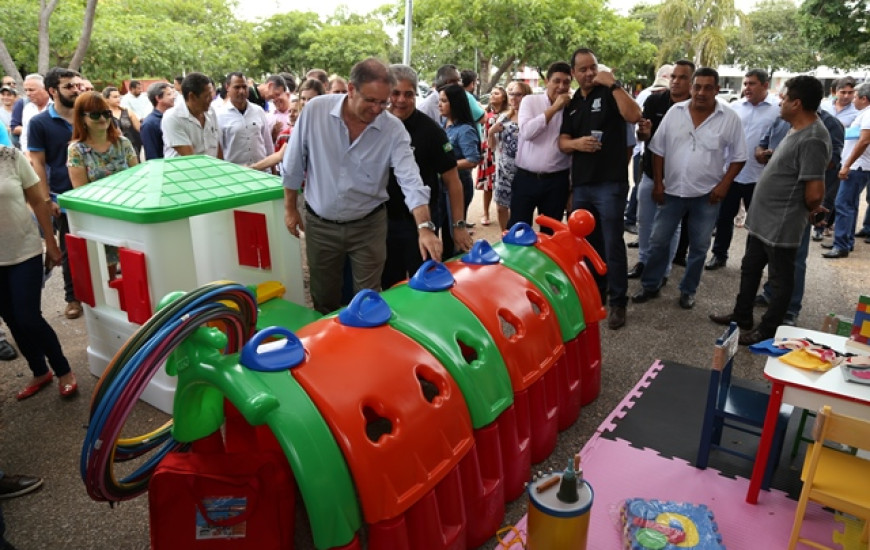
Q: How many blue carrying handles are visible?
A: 5